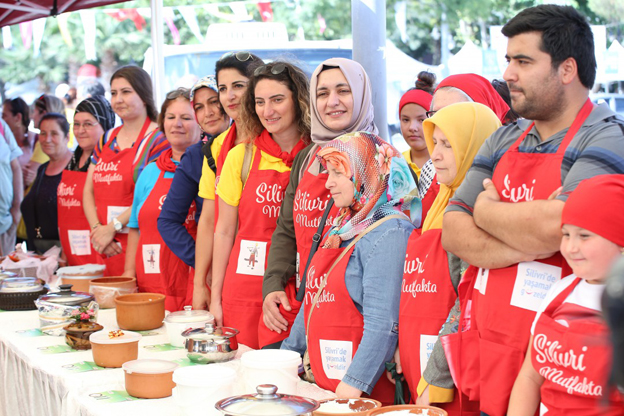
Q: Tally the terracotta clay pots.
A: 7